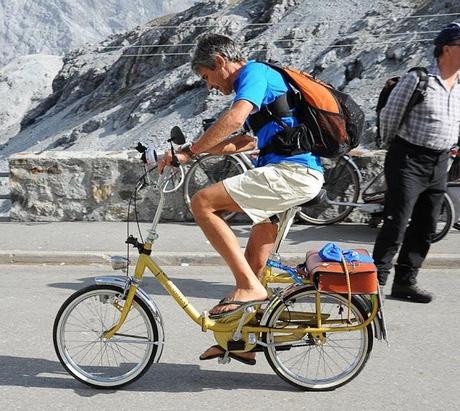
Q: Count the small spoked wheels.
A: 2